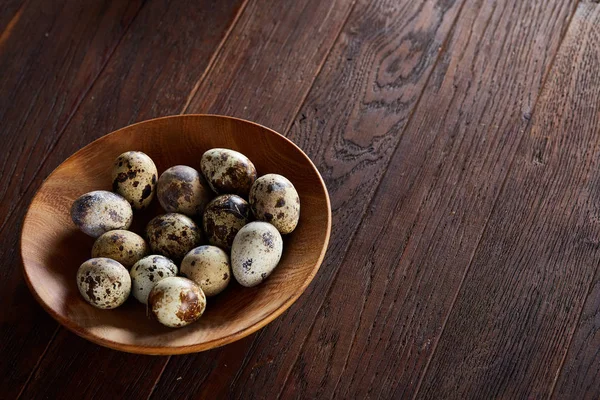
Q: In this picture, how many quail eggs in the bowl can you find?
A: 13